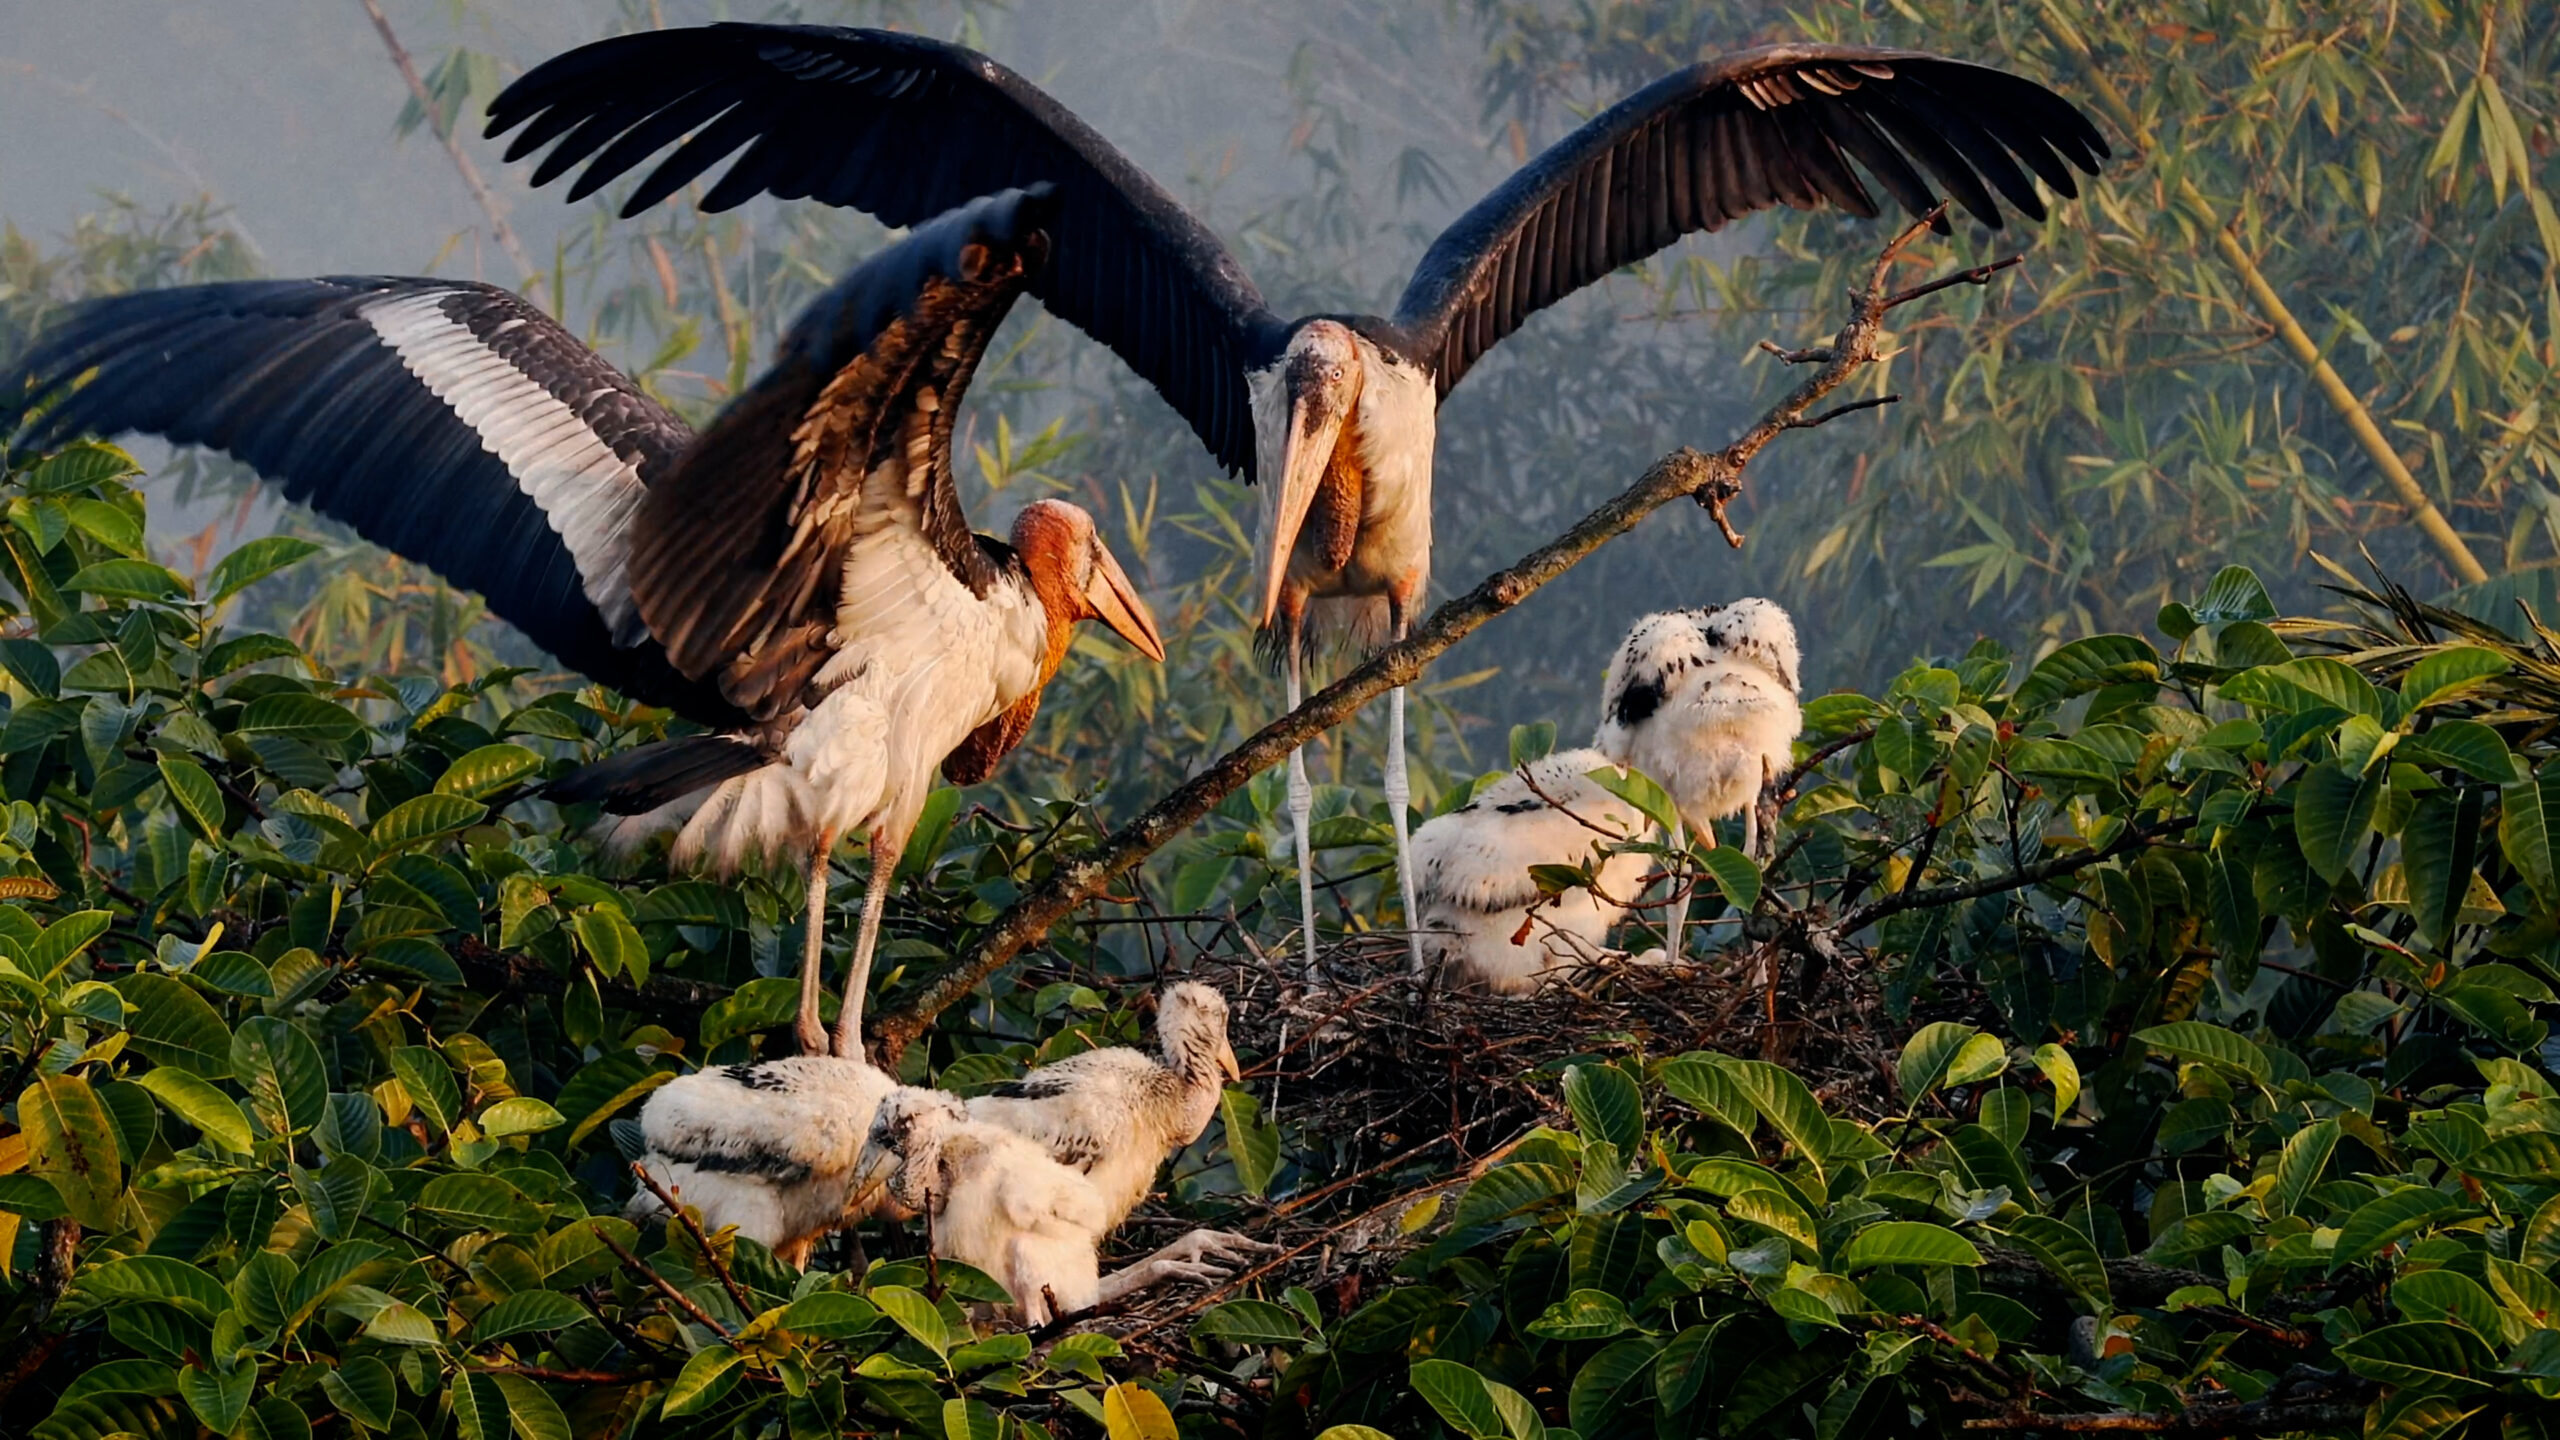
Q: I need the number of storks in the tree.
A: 7